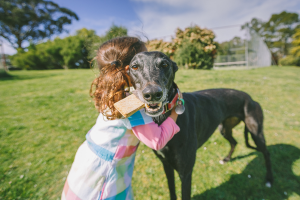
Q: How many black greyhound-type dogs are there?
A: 1